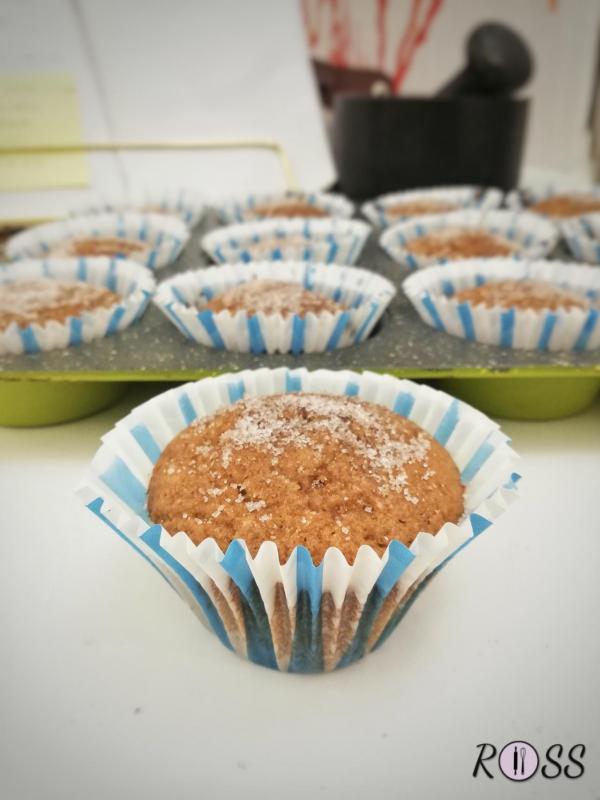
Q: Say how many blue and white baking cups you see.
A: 12